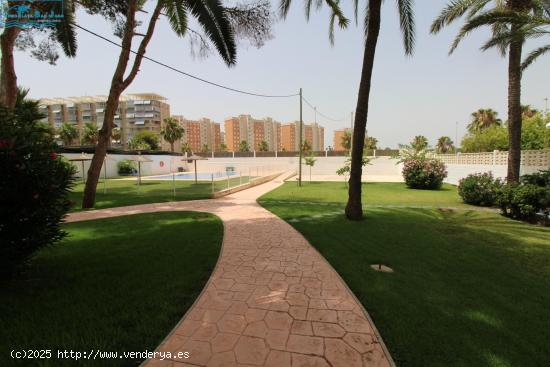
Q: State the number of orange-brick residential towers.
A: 4